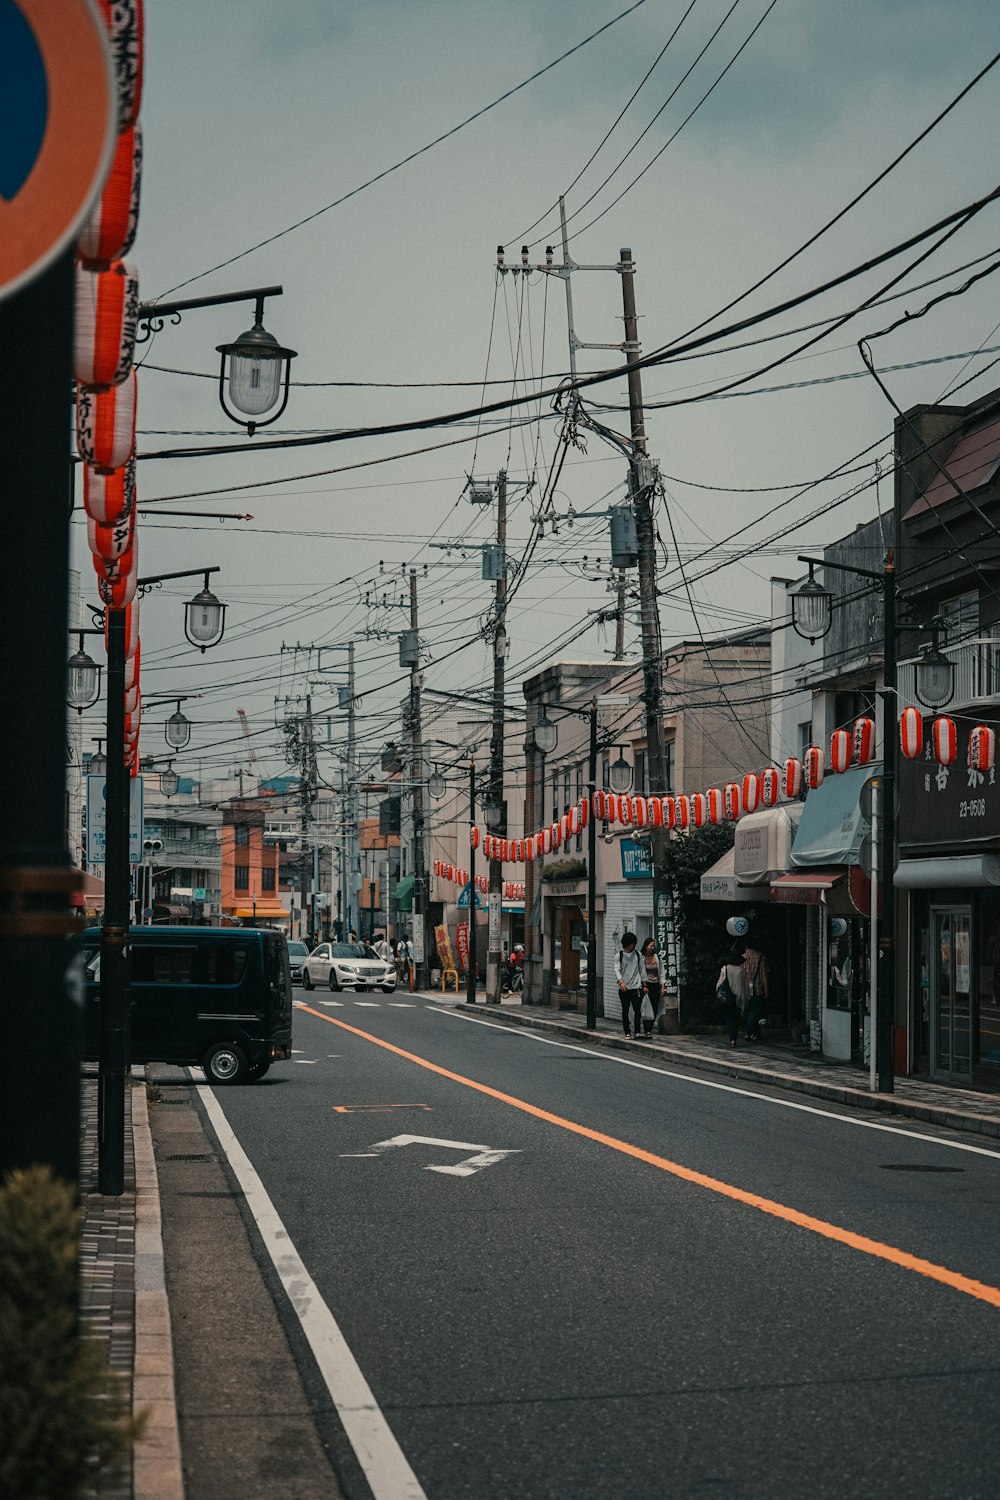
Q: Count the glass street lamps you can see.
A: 12